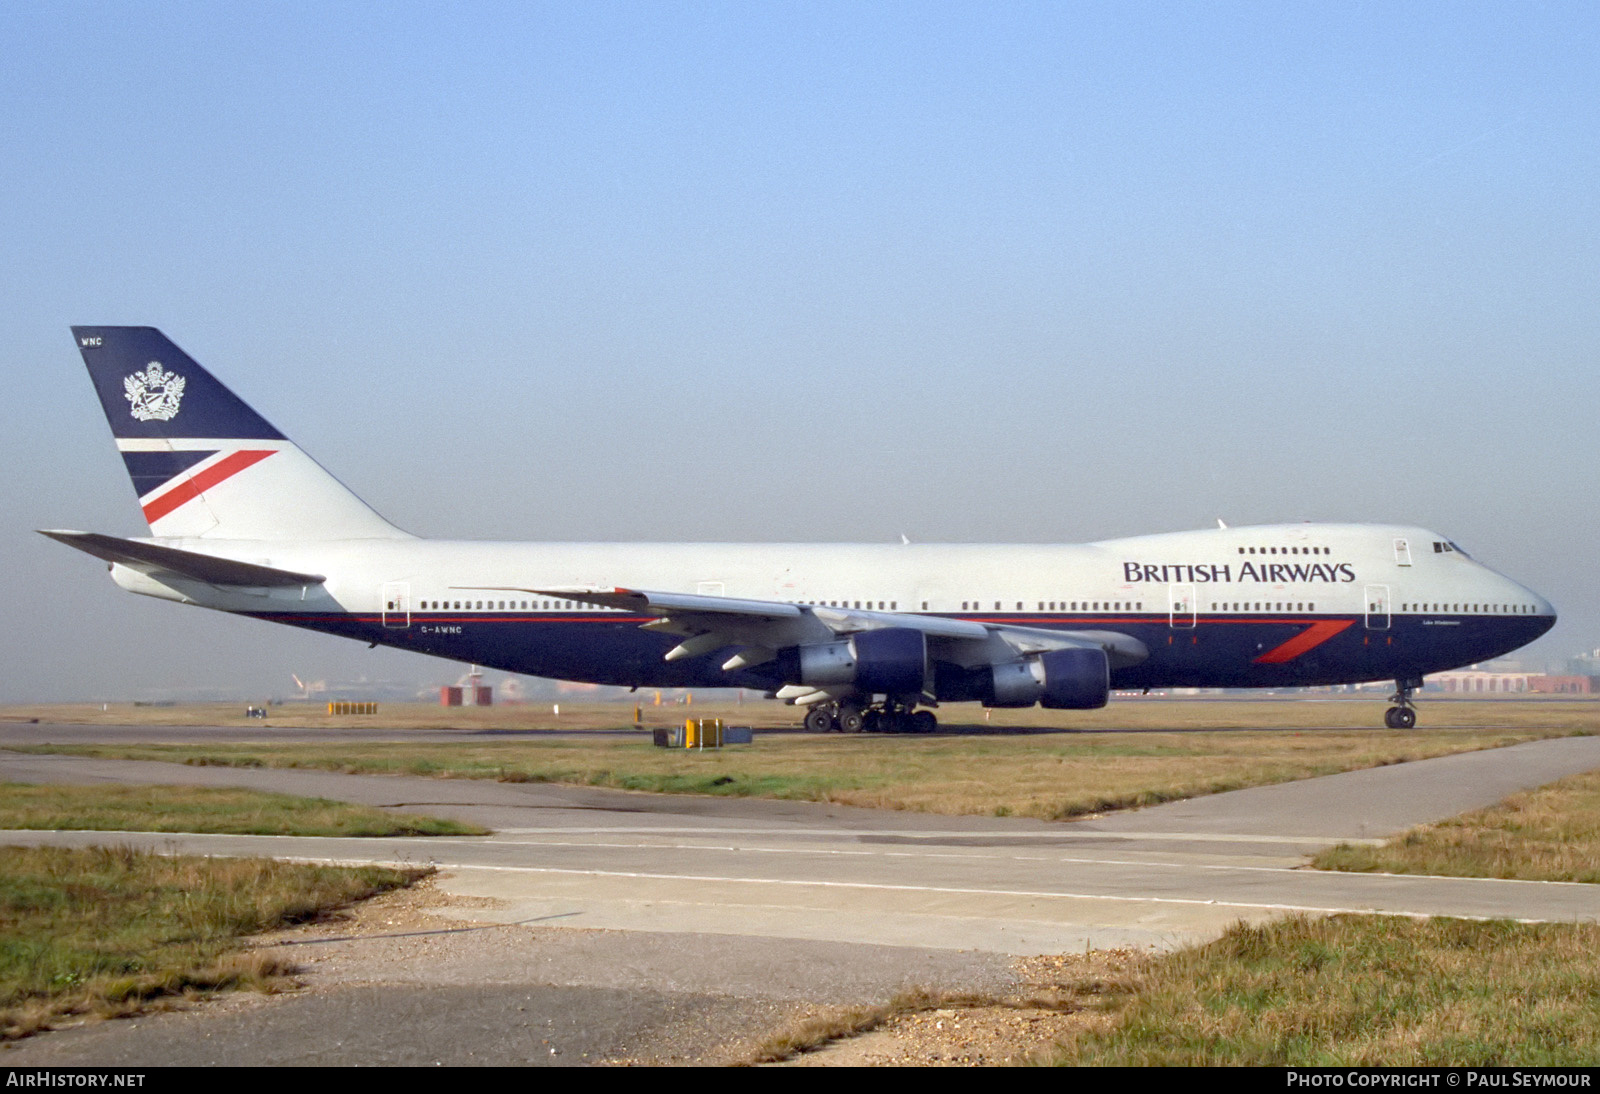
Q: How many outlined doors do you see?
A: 5